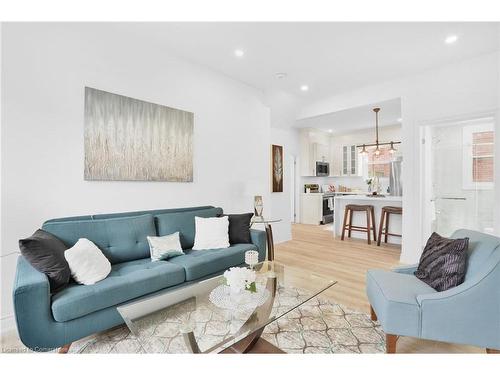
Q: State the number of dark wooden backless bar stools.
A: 2